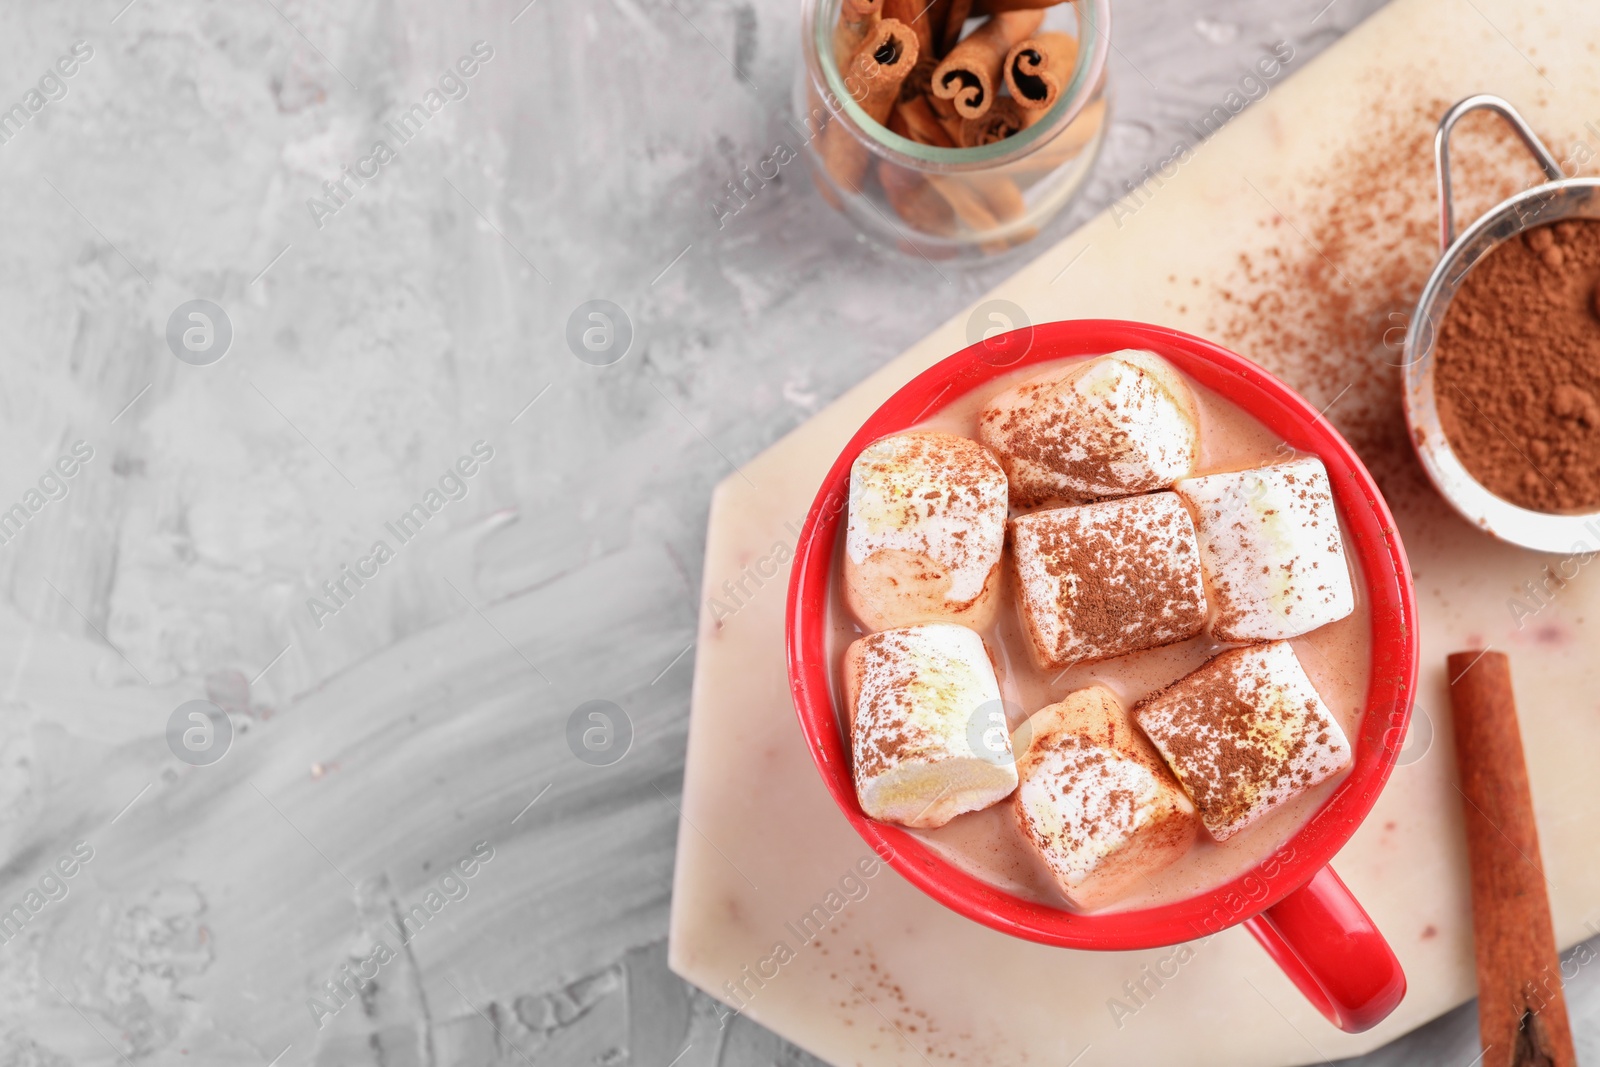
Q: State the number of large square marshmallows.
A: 7